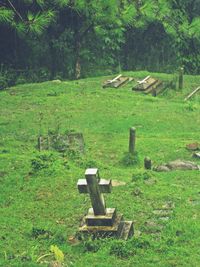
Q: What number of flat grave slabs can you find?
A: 2